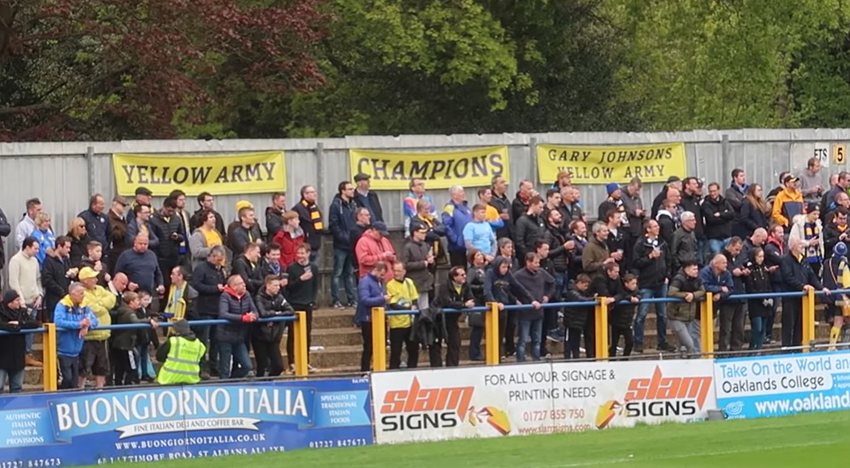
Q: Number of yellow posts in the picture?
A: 7